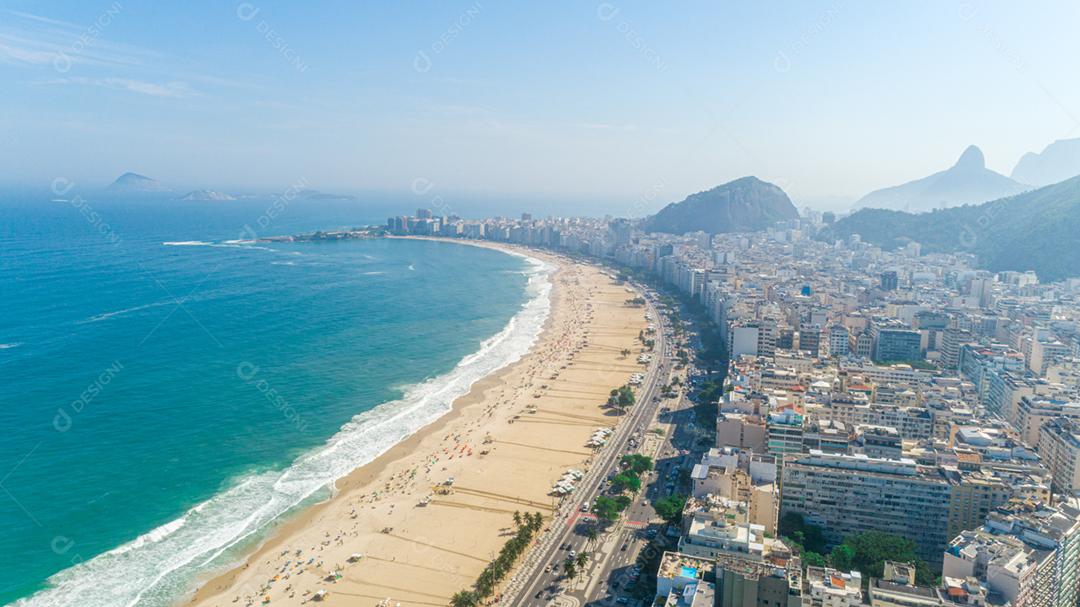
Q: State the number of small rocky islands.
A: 3